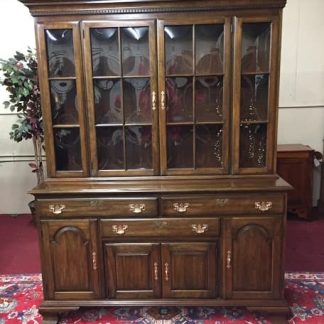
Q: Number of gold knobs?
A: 12